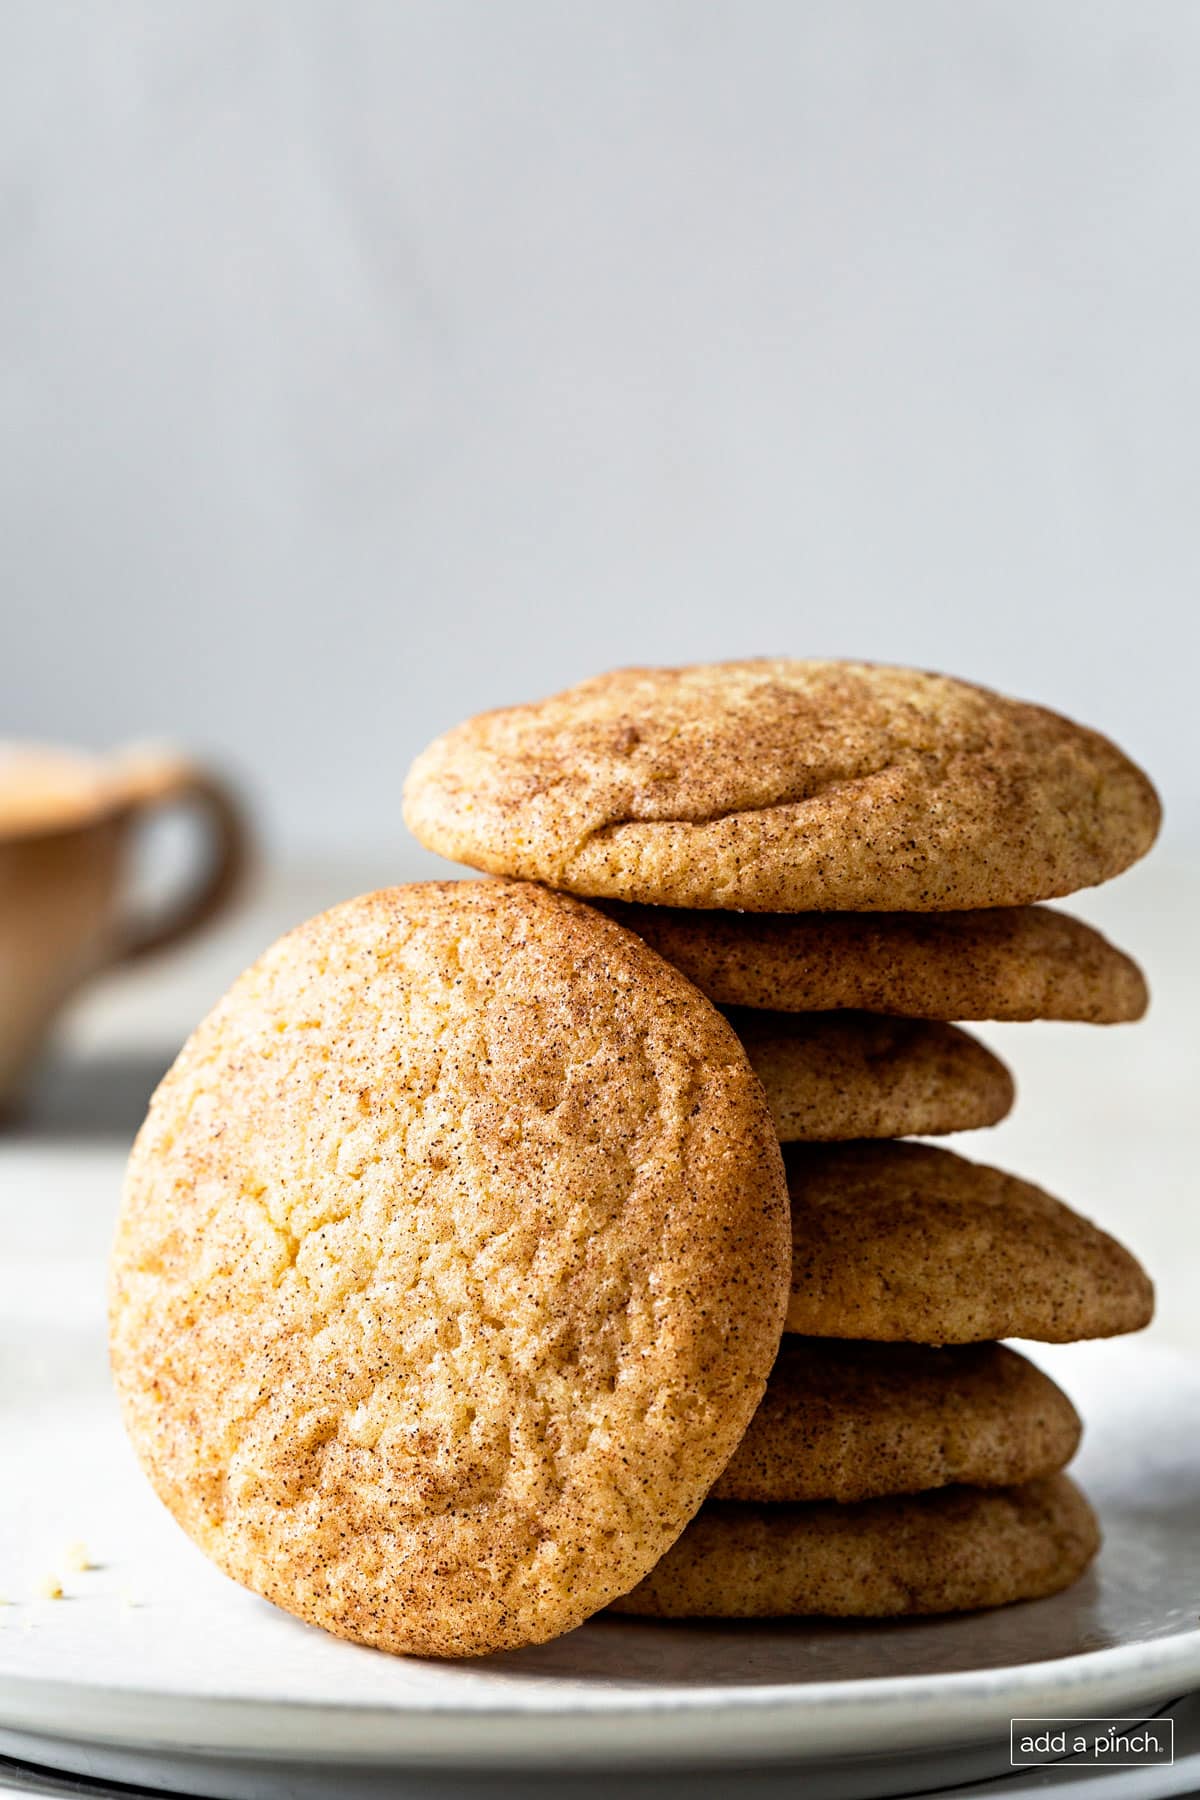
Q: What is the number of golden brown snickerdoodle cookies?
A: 7